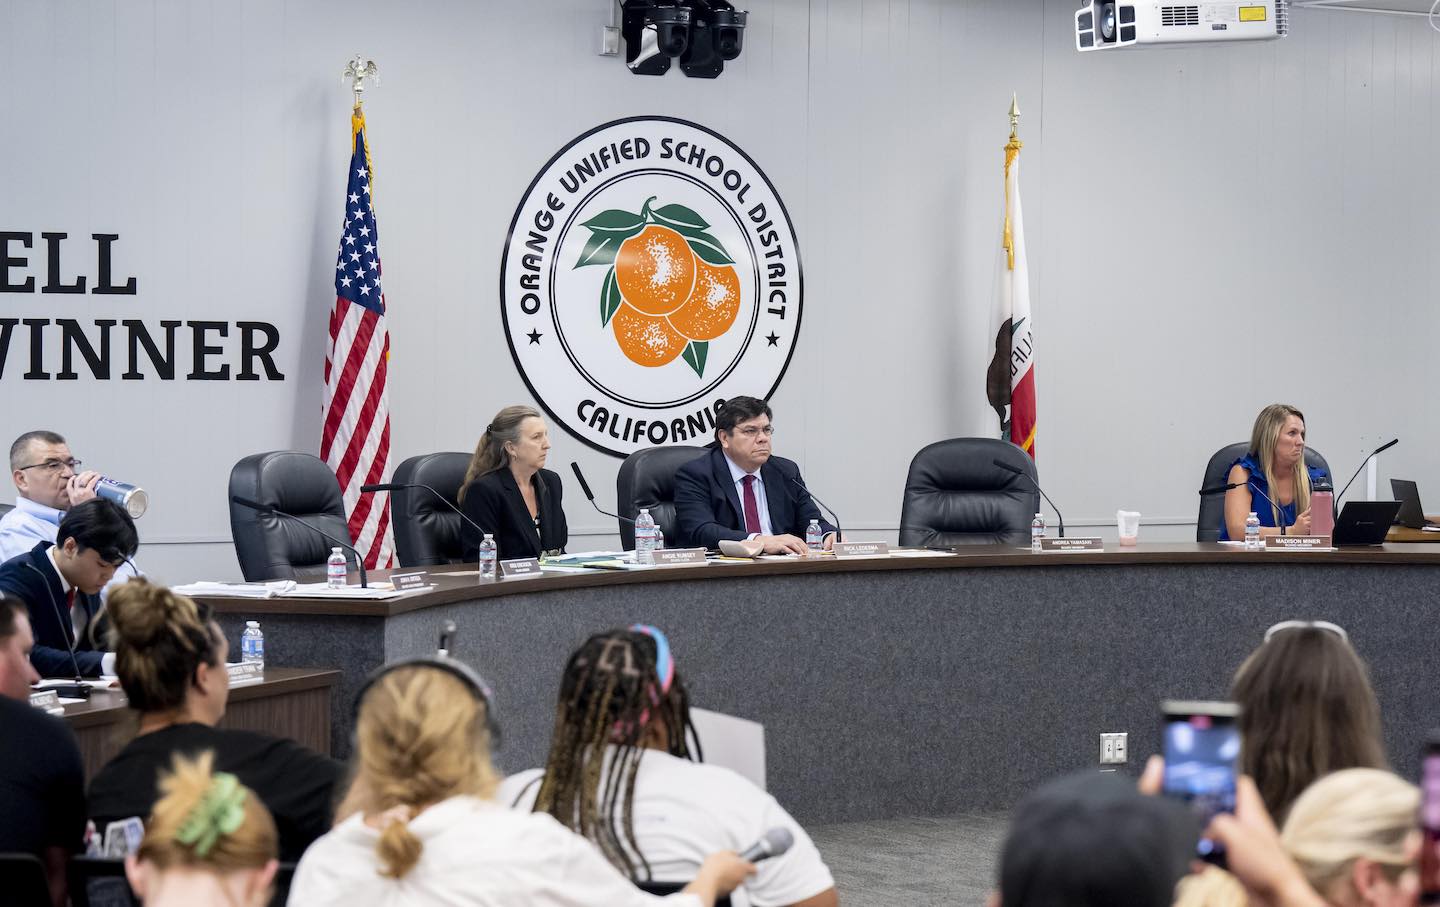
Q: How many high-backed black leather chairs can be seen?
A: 5